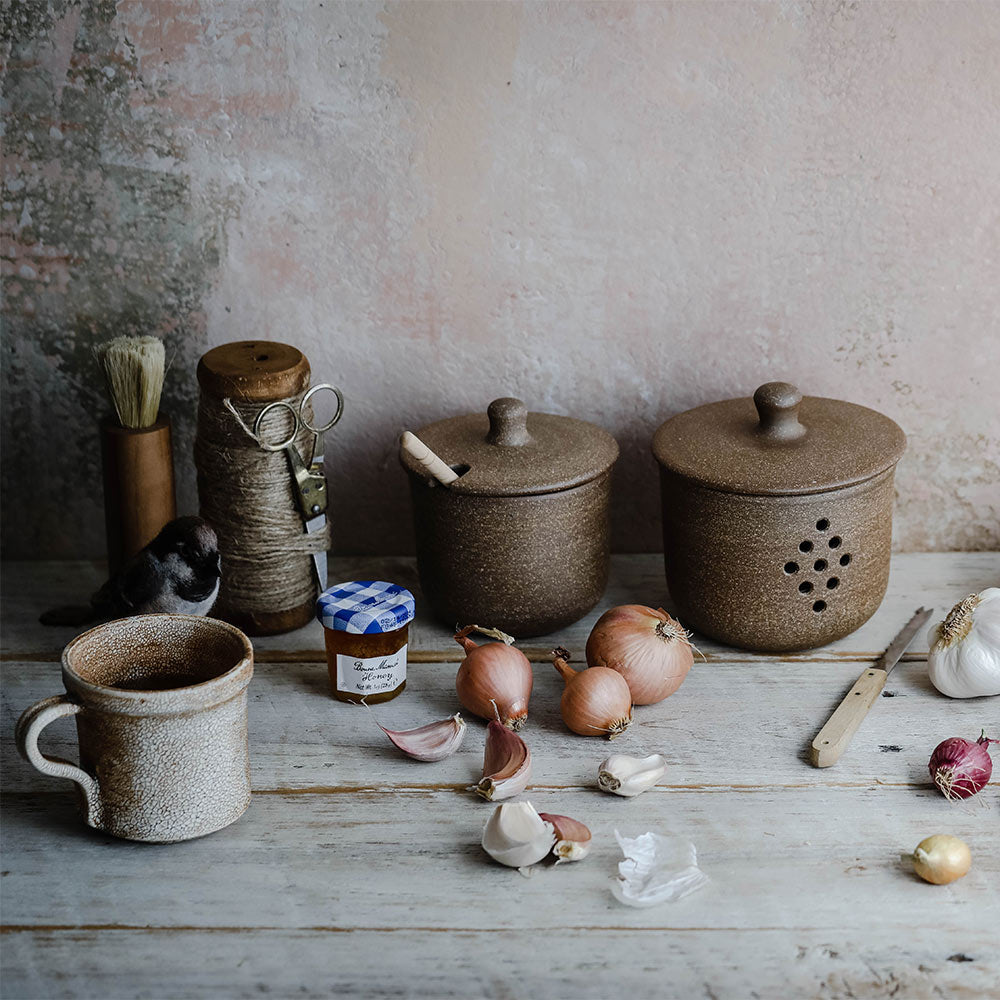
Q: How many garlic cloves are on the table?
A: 5